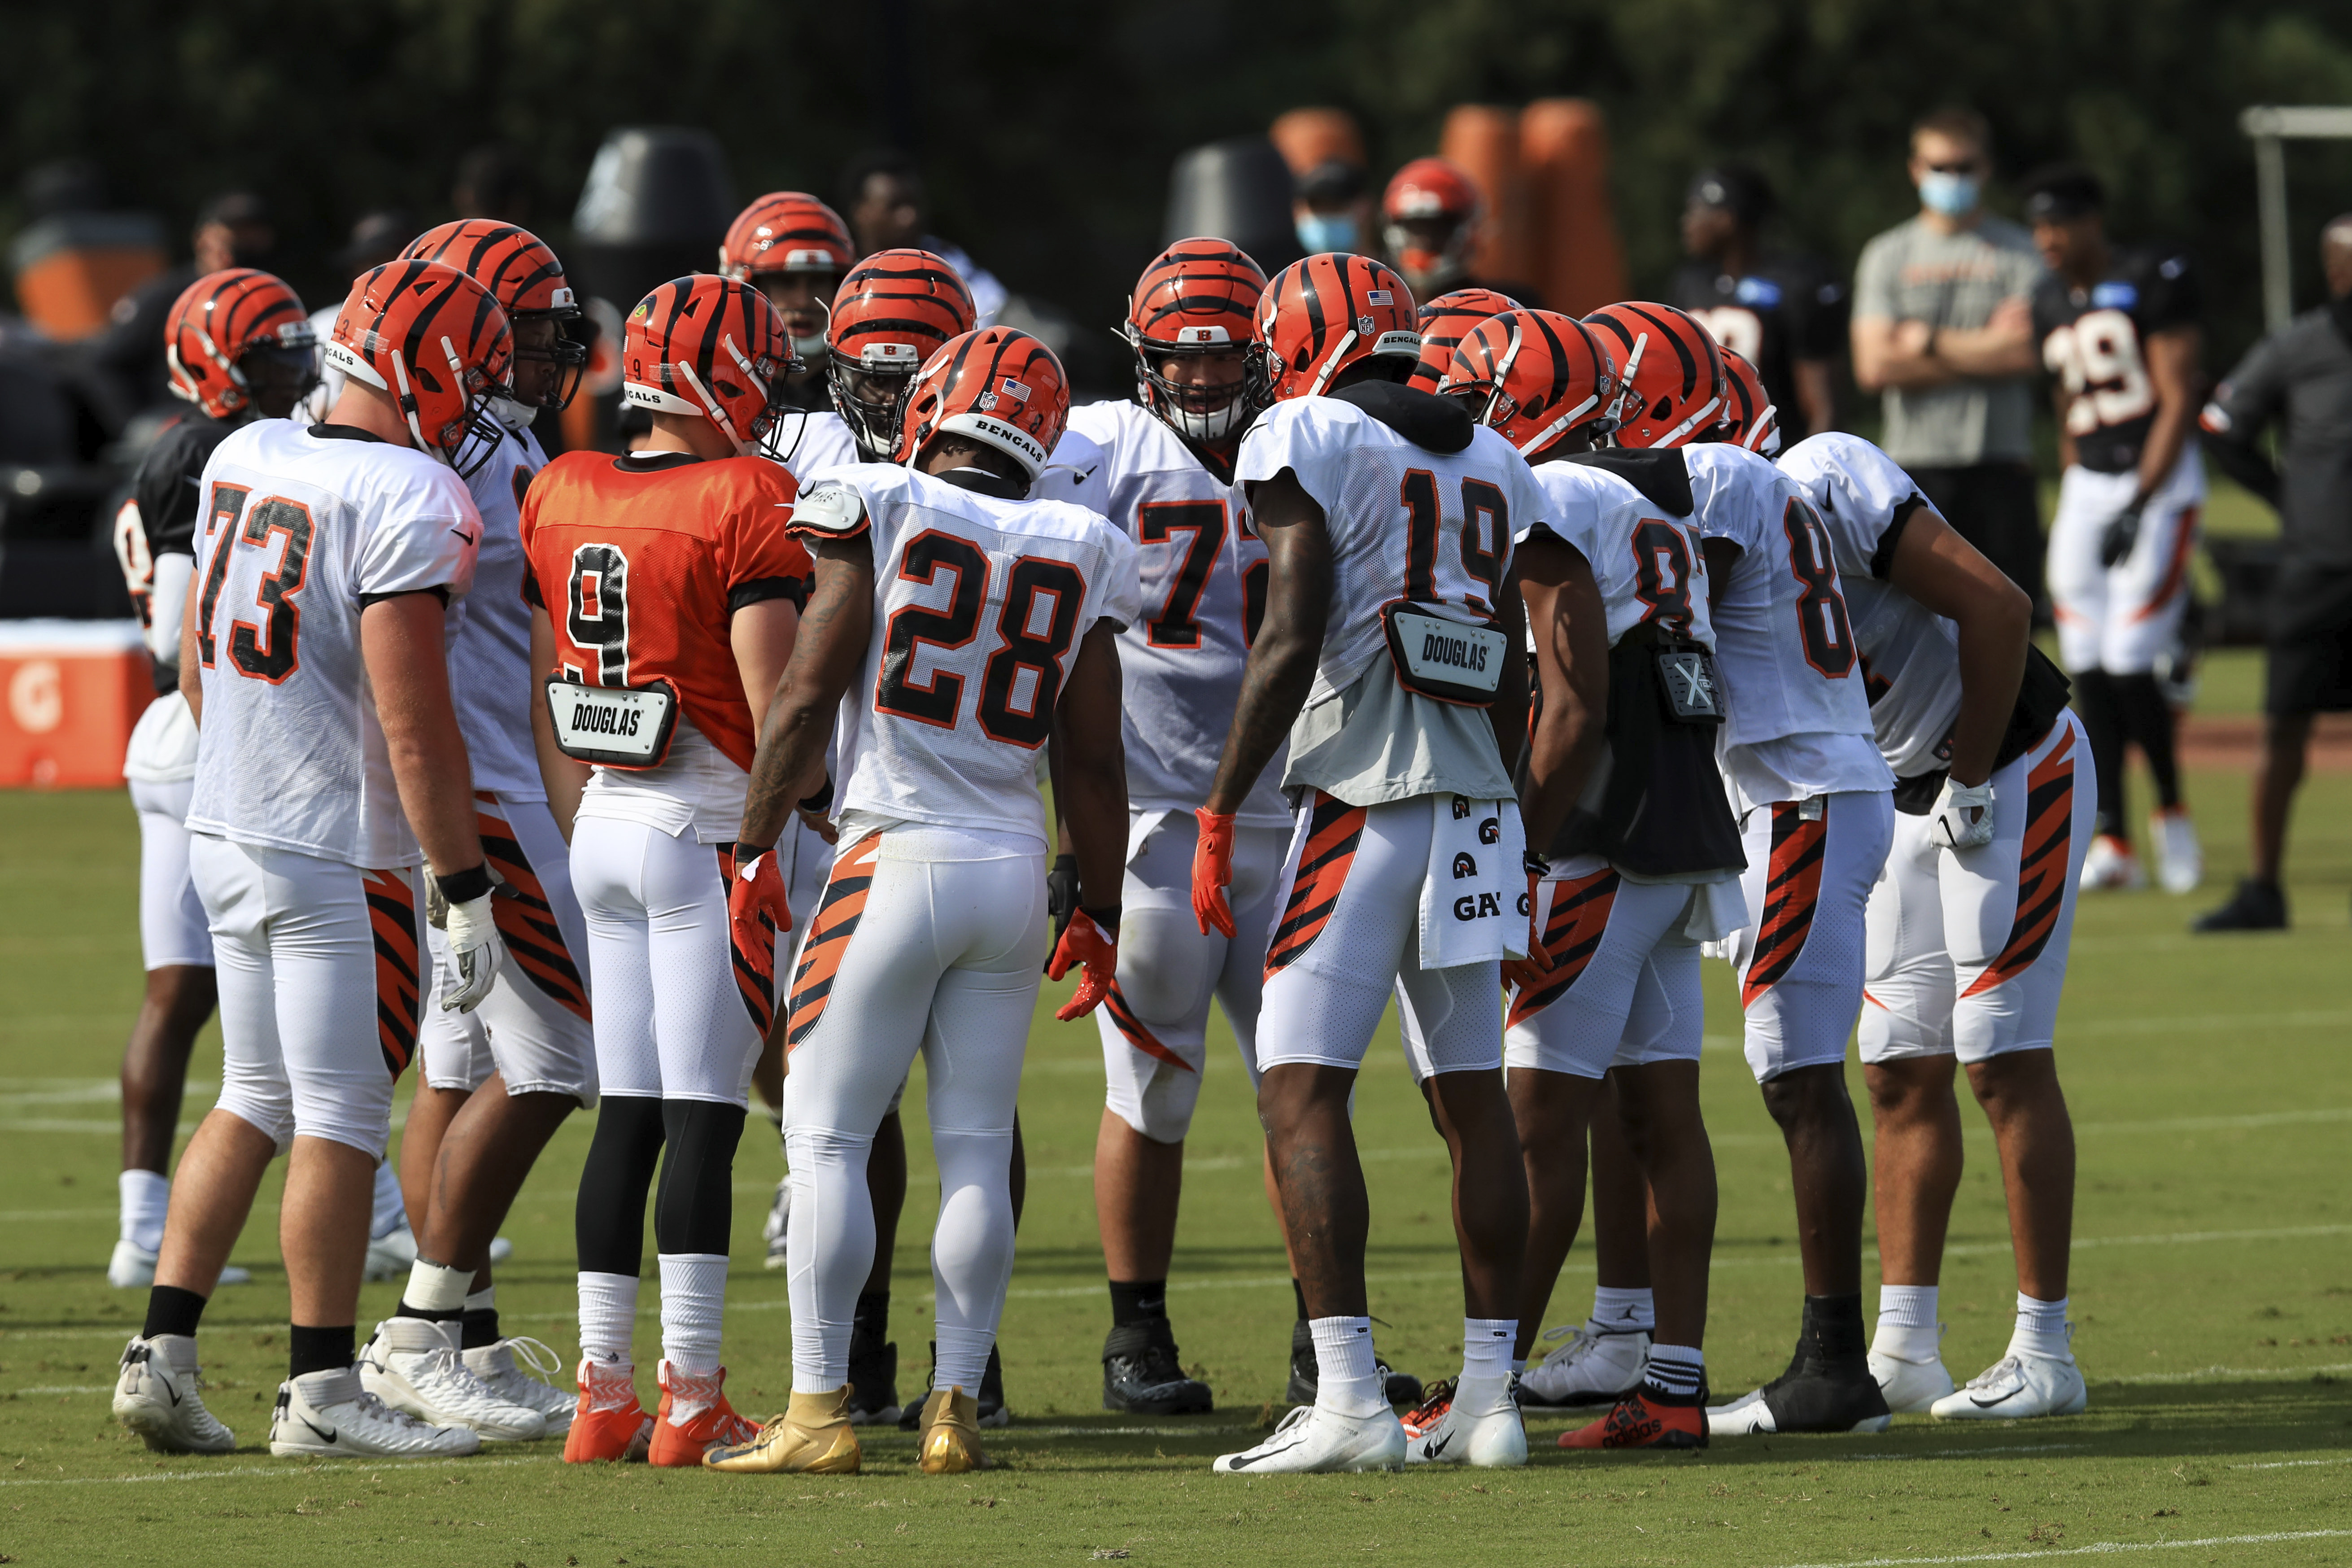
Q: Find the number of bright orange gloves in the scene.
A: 4